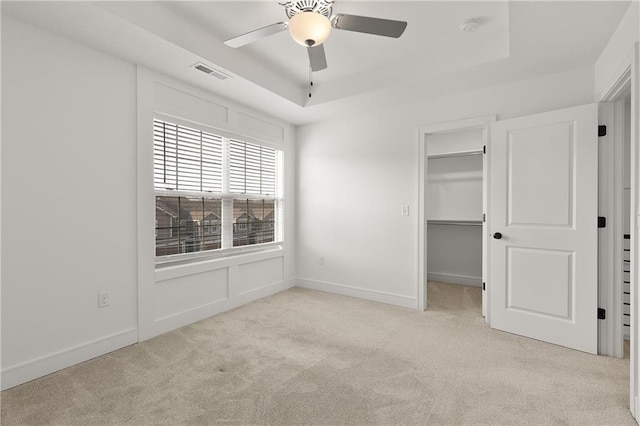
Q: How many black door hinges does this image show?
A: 6